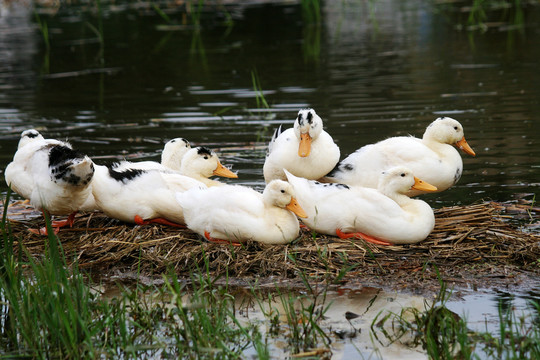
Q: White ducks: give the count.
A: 7